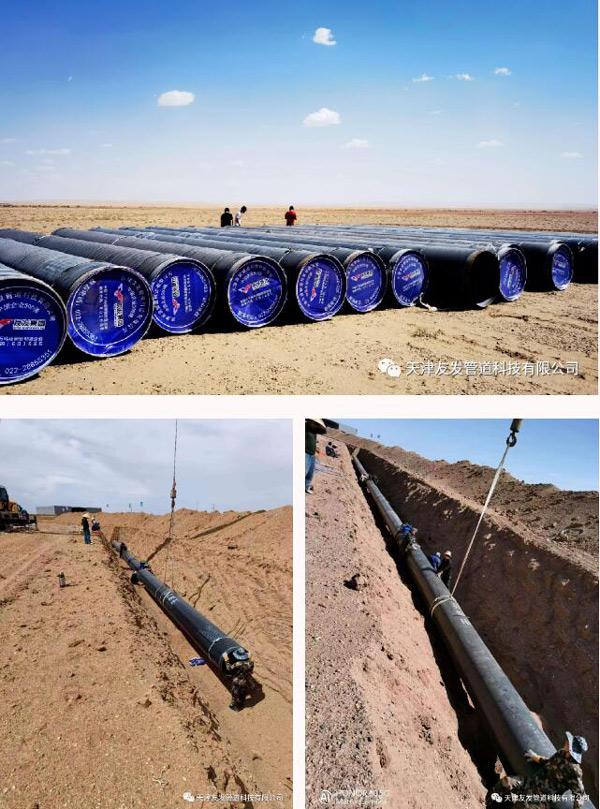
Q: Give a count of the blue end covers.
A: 9